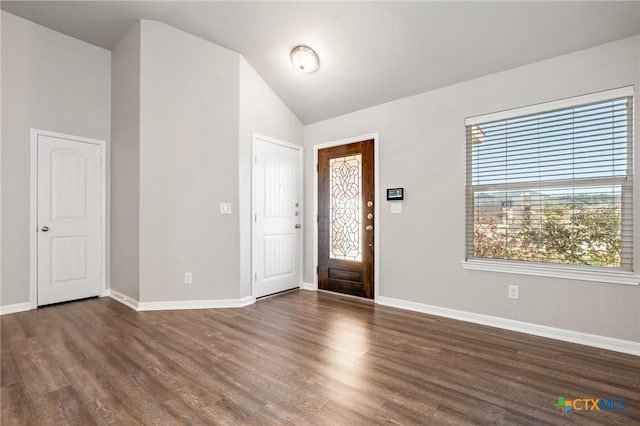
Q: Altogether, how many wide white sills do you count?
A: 1